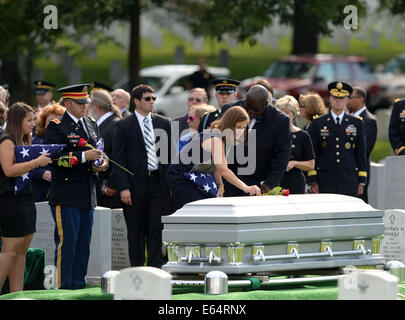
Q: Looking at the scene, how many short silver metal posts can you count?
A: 3